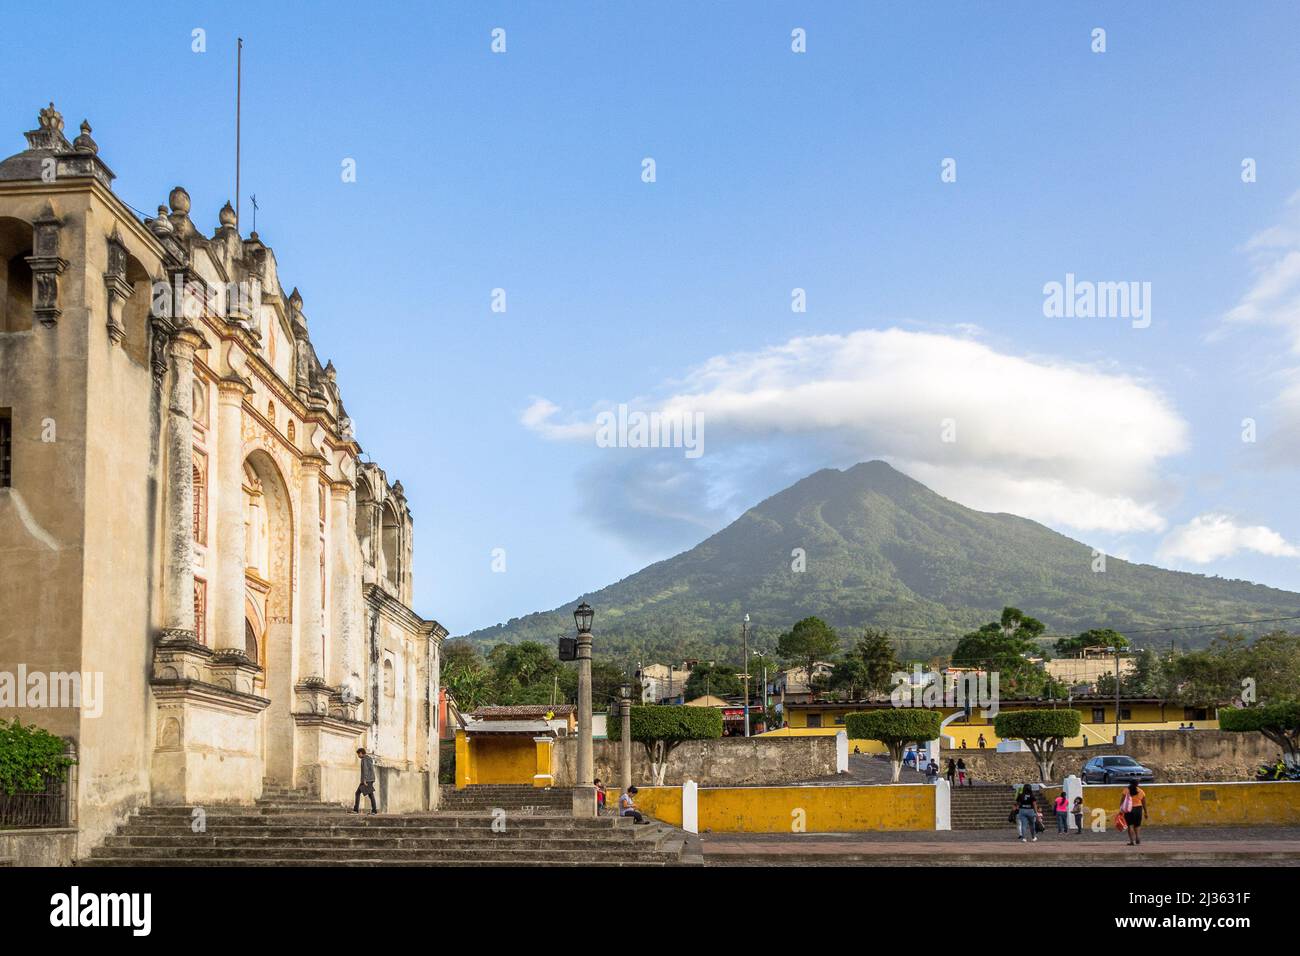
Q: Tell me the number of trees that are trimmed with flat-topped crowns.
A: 4